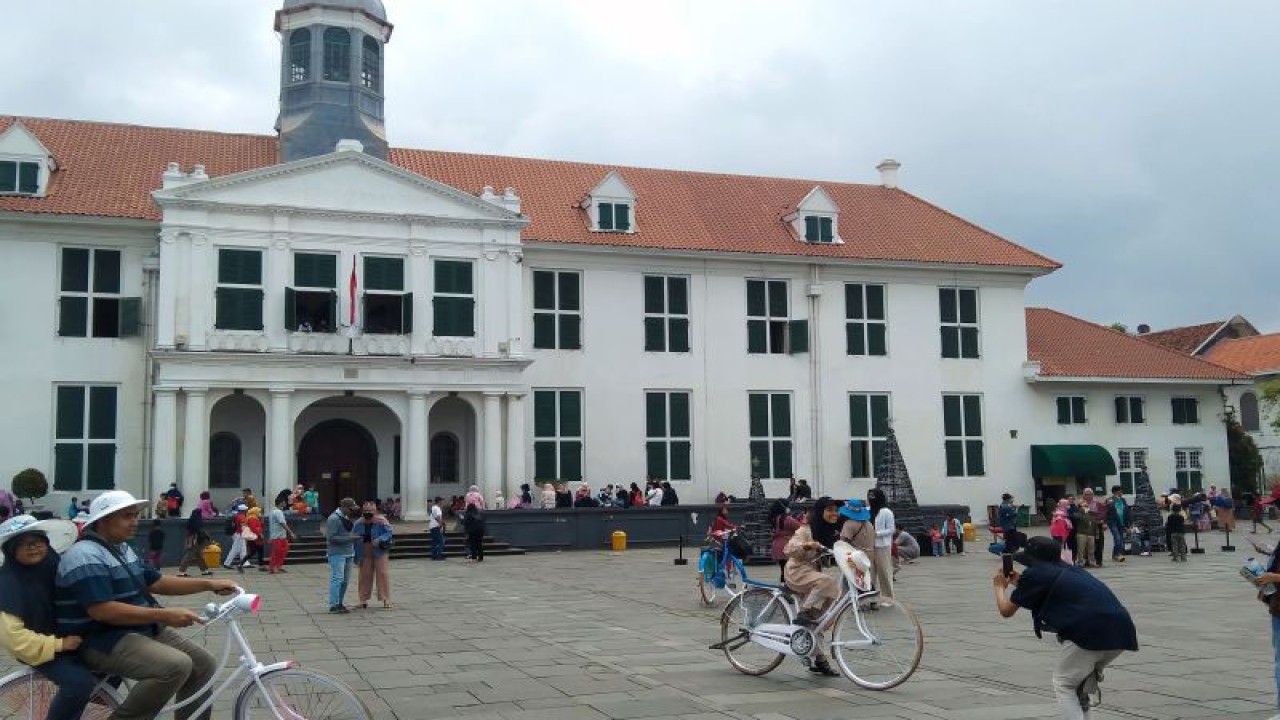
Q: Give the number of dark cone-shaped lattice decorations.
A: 3